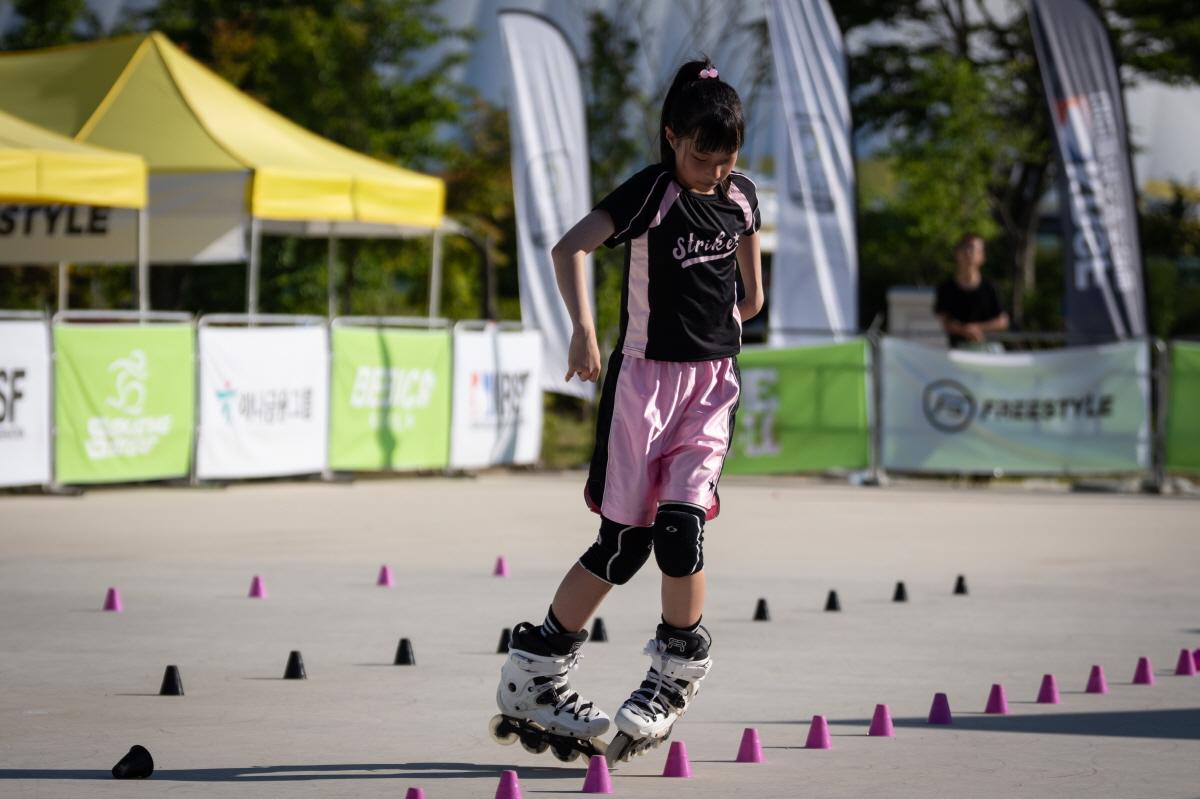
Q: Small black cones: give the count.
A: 10